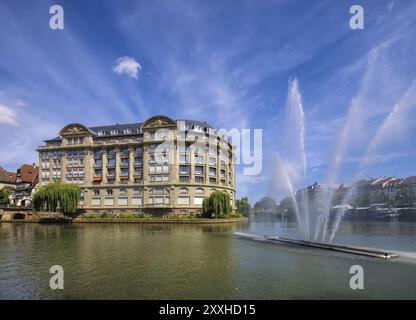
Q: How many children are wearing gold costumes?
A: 0